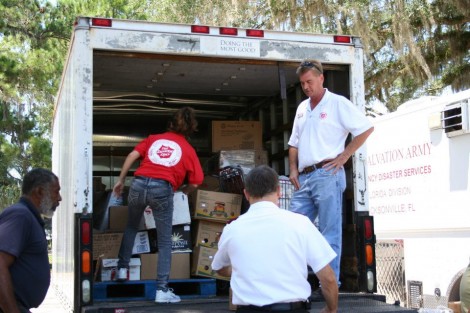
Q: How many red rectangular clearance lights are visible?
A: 5